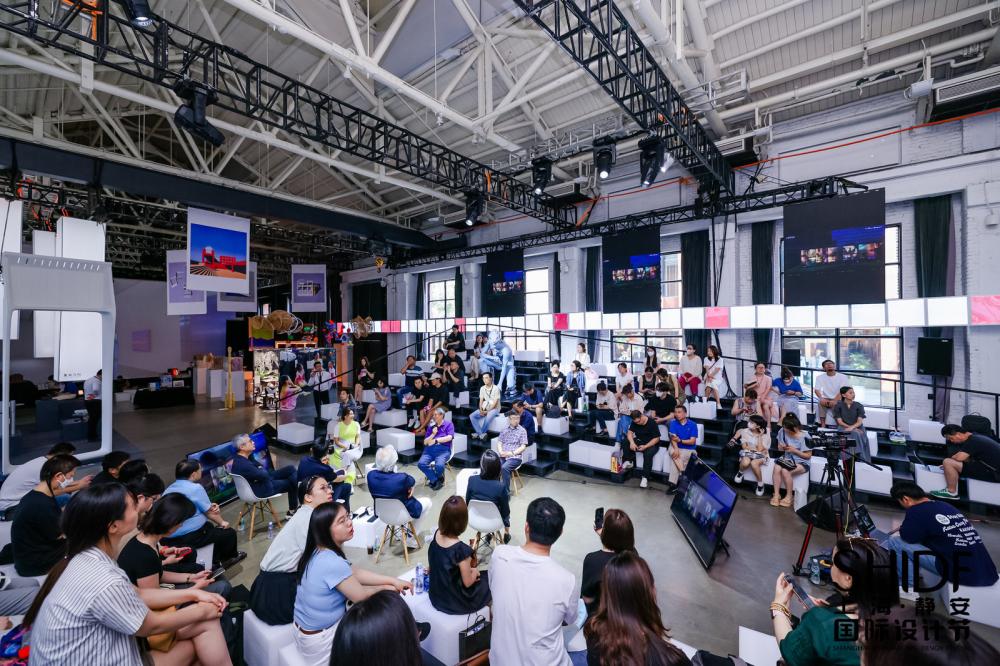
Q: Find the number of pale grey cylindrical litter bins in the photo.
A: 0